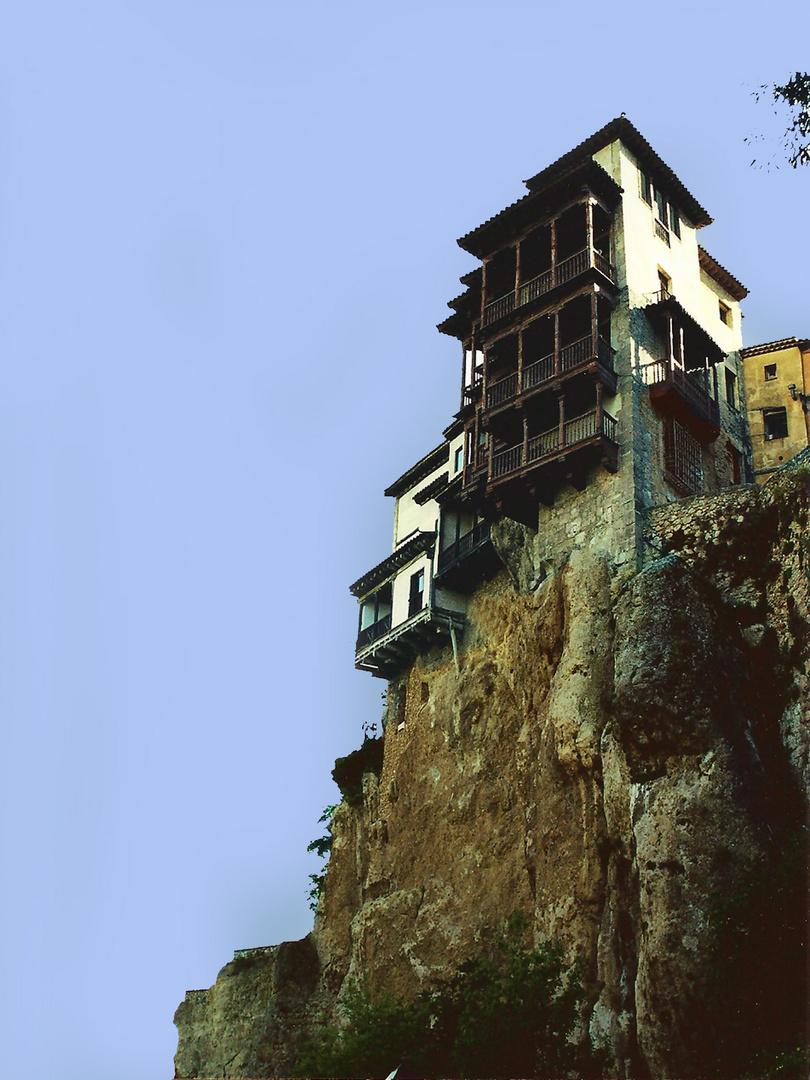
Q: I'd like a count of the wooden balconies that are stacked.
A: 3